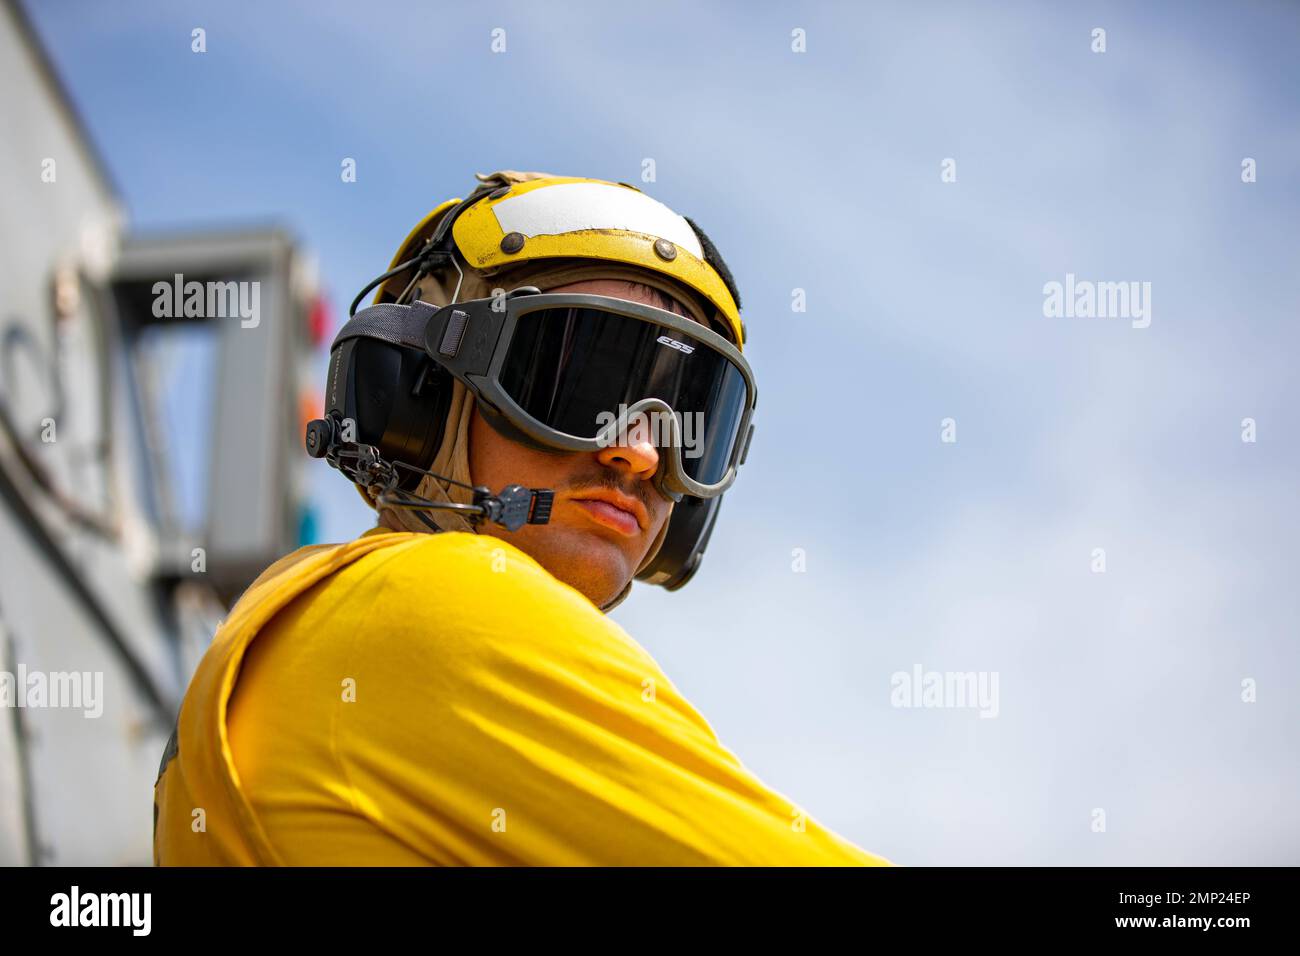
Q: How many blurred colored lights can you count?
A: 3